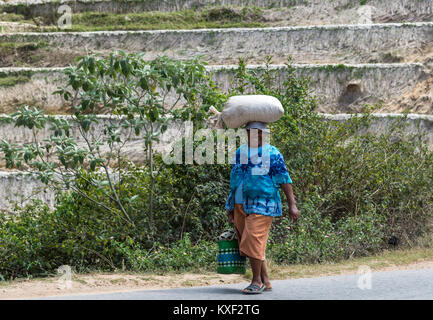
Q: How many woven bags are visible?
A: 1